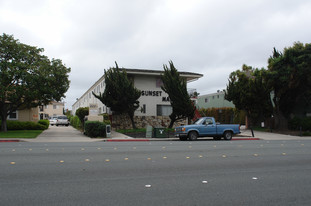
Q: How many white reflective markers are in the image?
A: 3